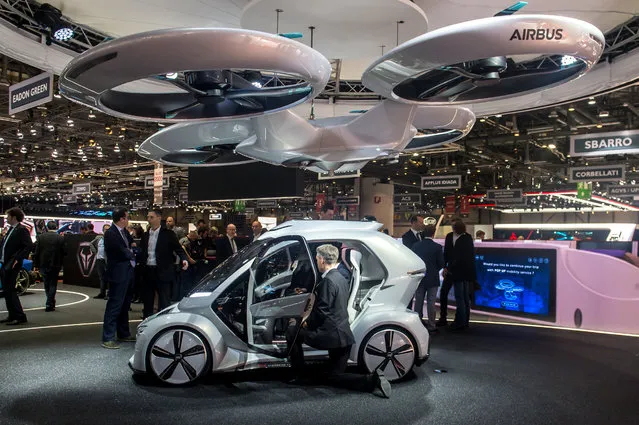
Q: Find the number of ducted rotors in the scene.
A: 4